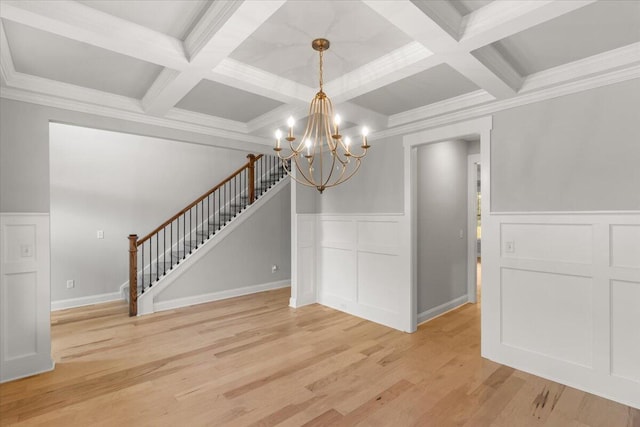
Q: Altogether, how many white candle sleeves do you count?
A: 6